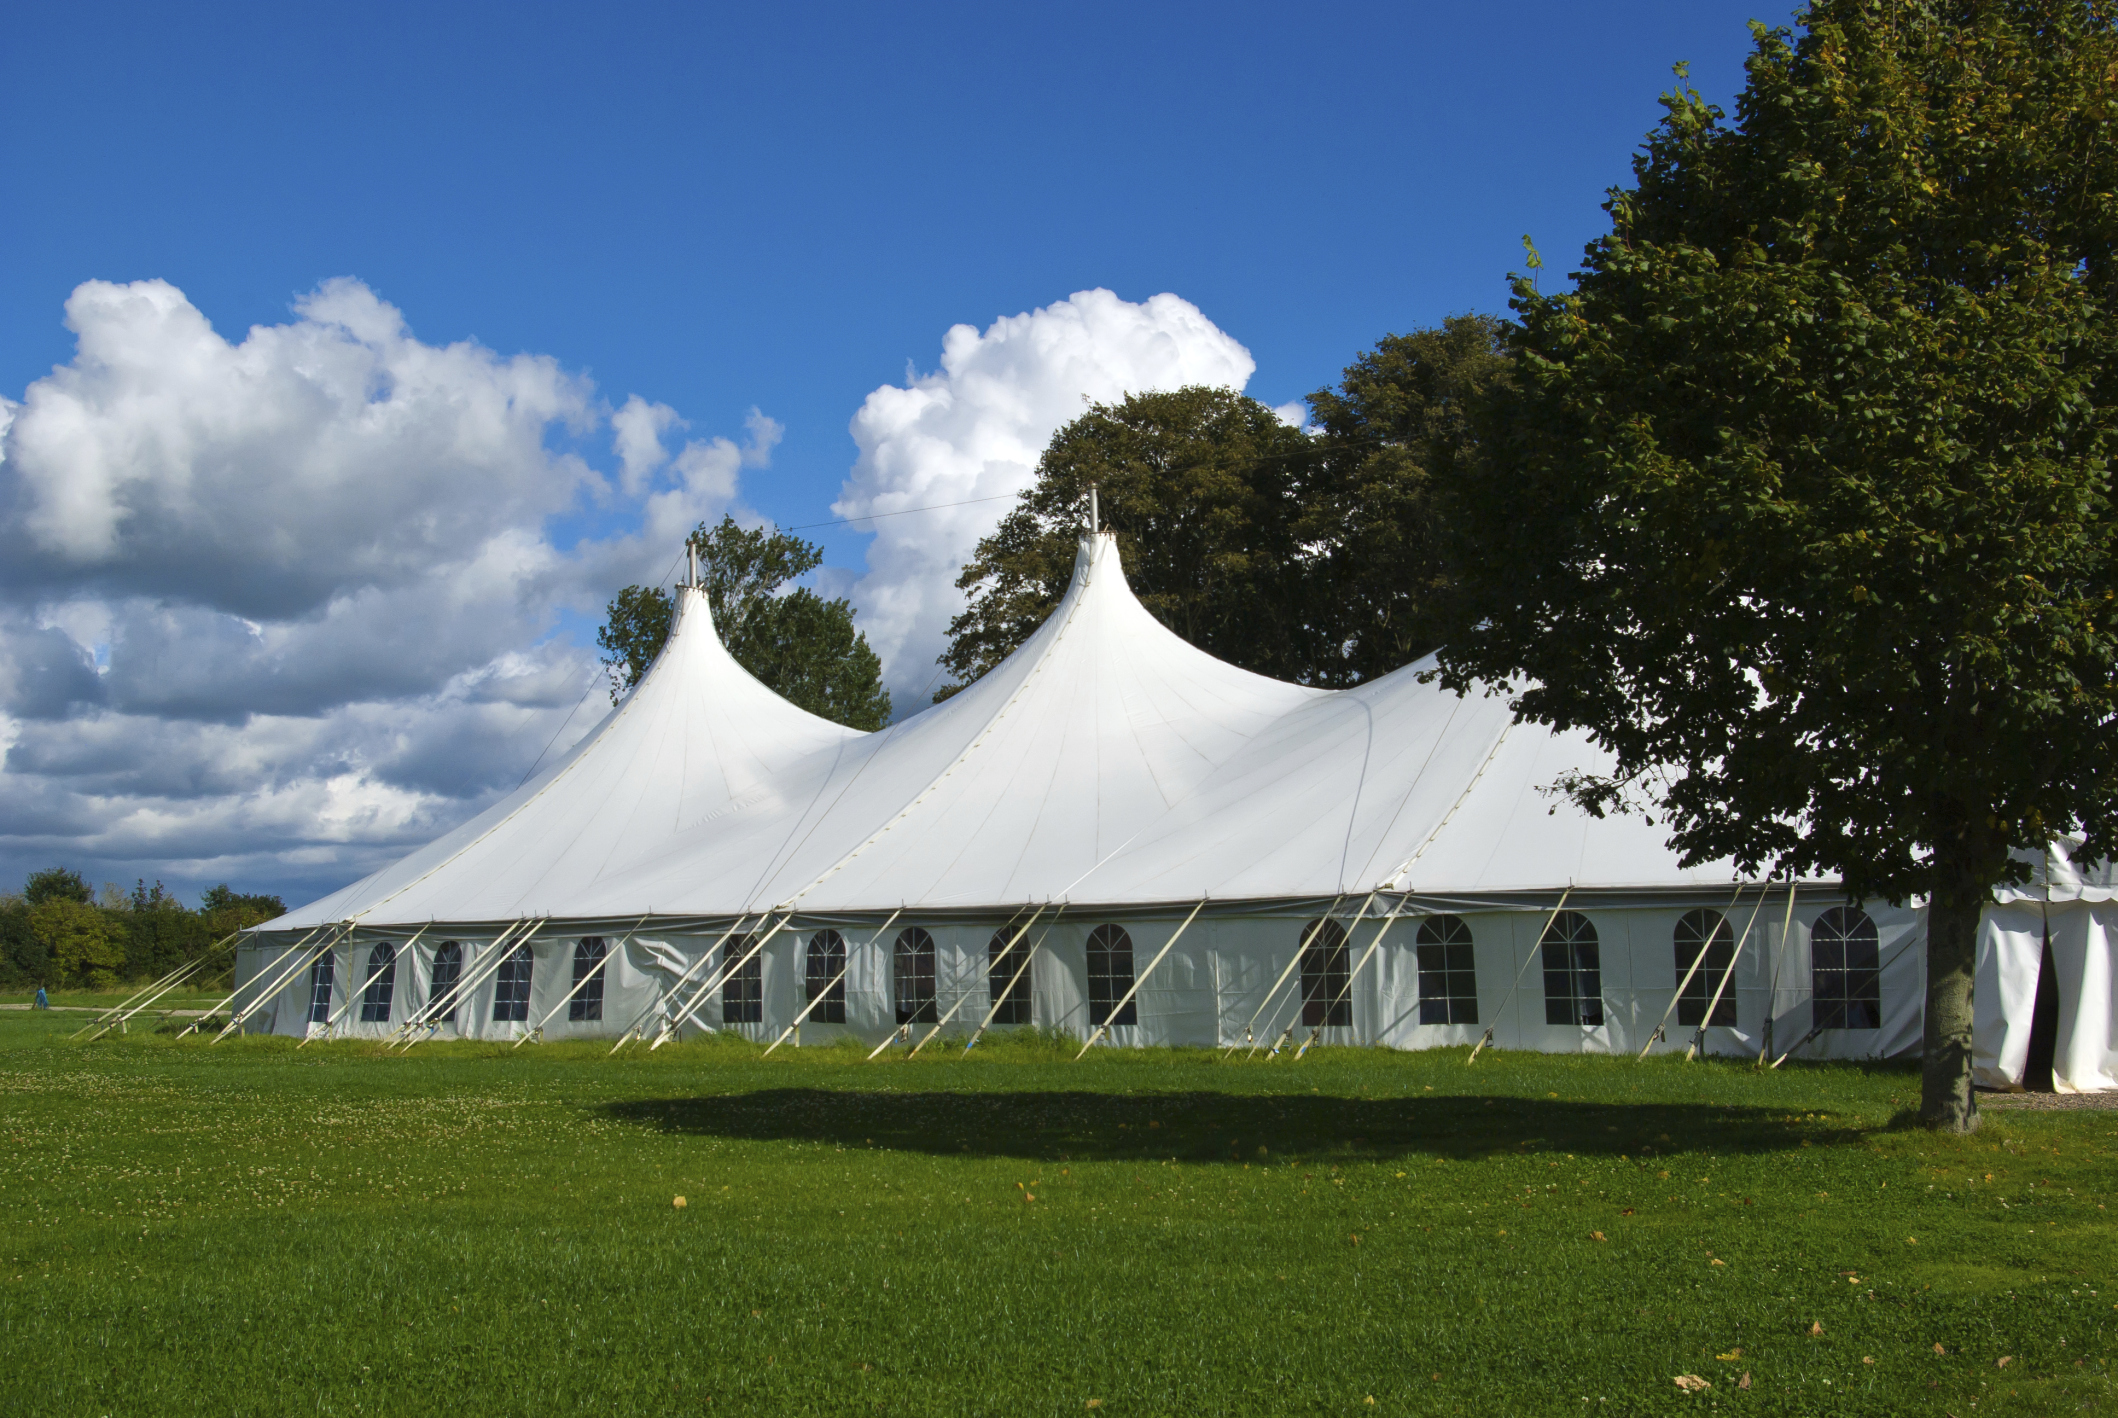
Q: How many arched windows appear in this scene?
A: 15